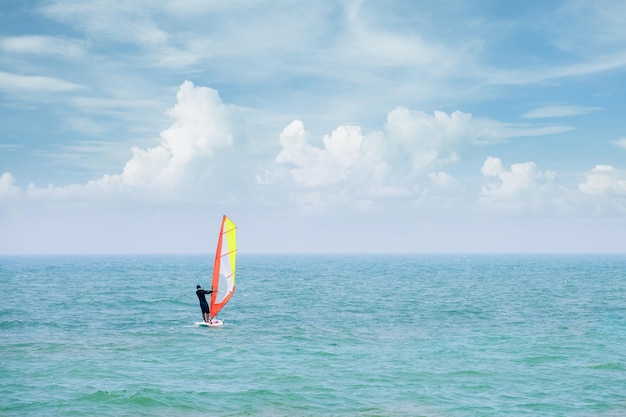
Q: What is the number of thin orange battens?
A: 3